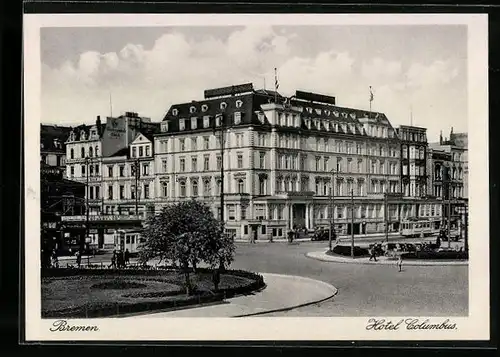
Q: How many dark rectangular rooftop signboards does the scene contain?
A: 2